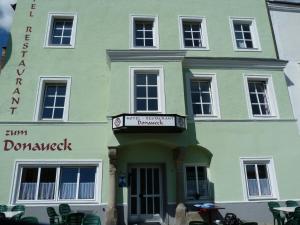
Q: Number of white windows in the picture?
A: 11